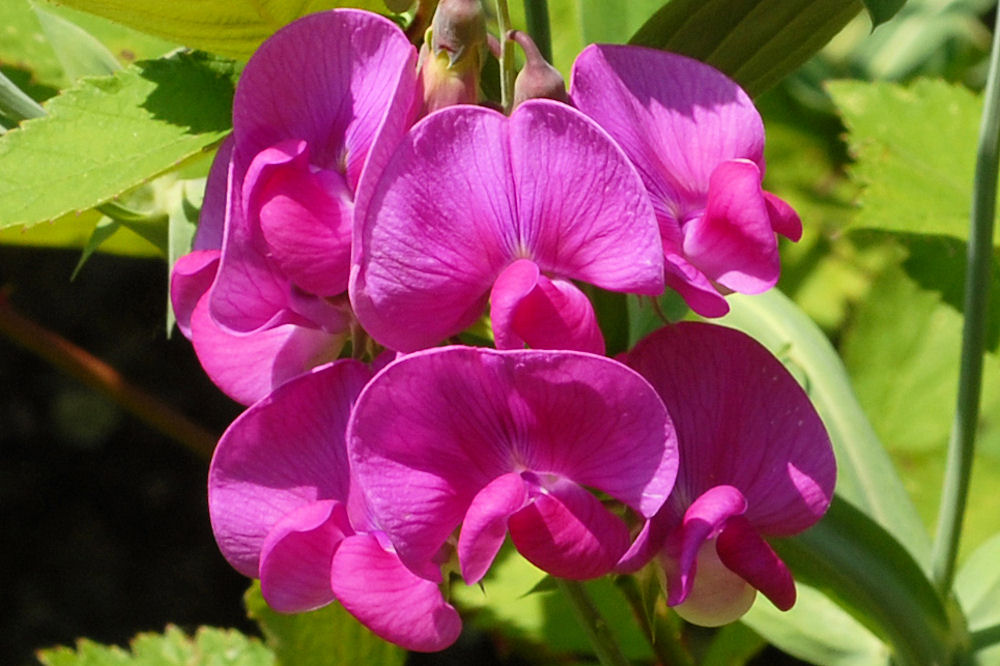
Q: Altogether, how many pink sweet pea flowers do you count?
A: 7